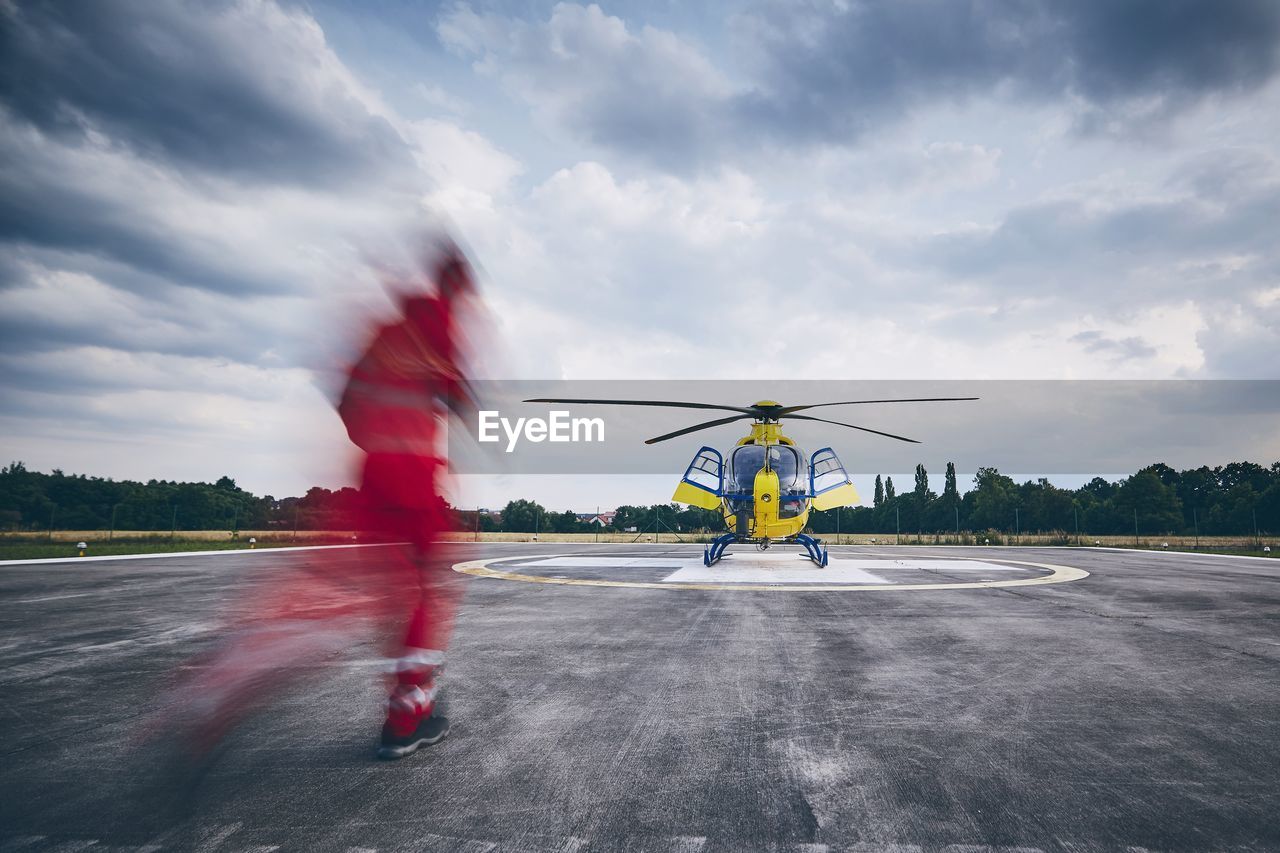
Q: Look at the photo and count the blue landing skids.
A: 2